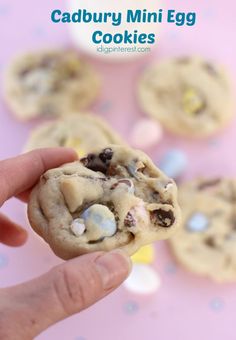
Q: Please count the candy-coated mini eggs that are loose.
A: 4